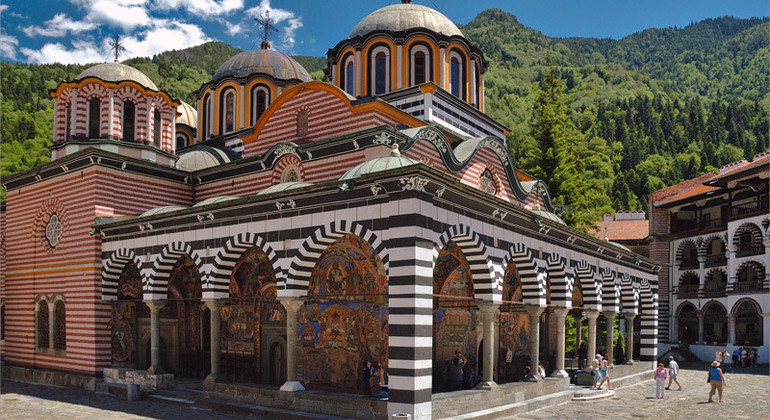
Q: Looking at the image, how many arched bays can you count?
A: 11